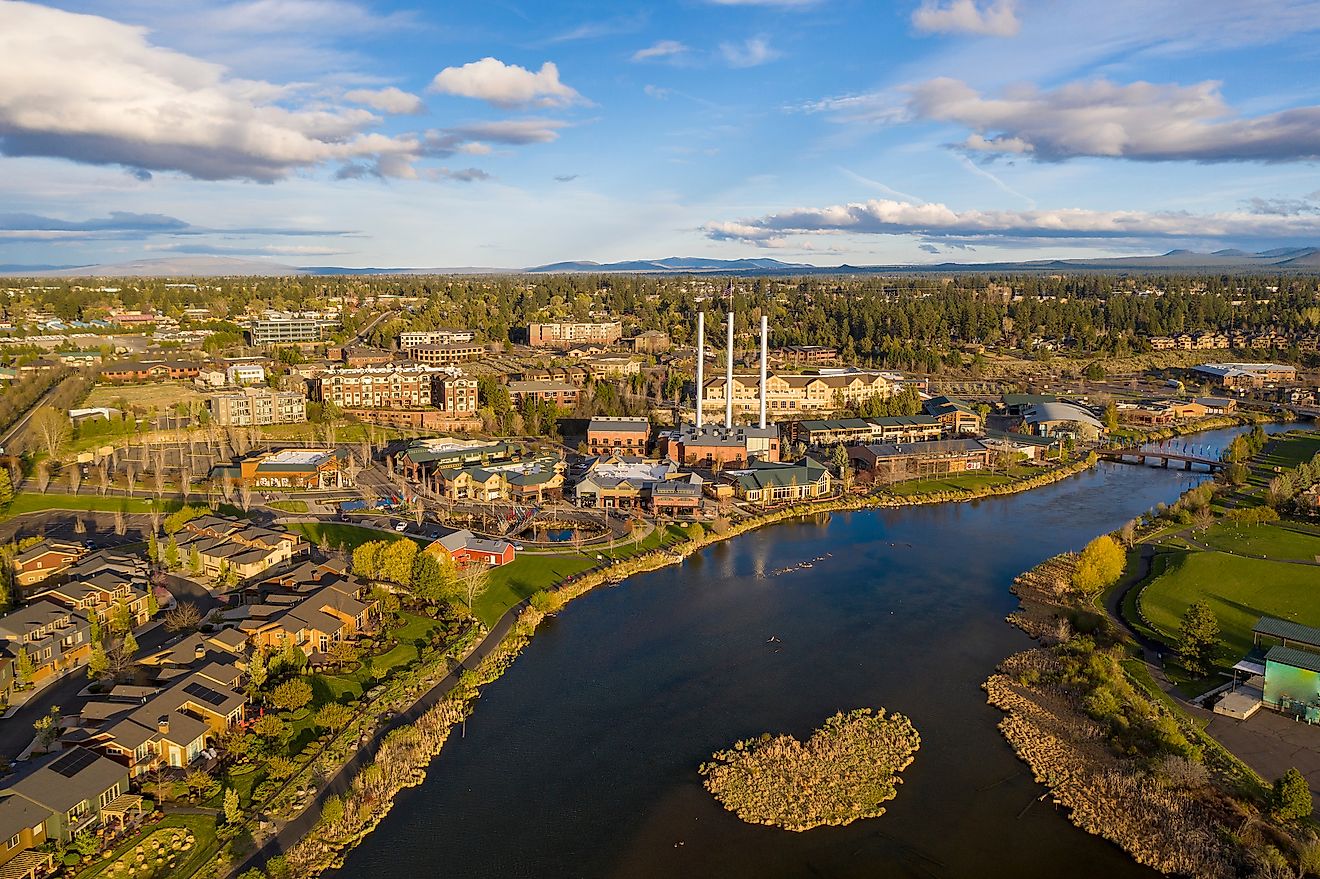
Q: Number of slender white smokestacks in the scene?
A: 3